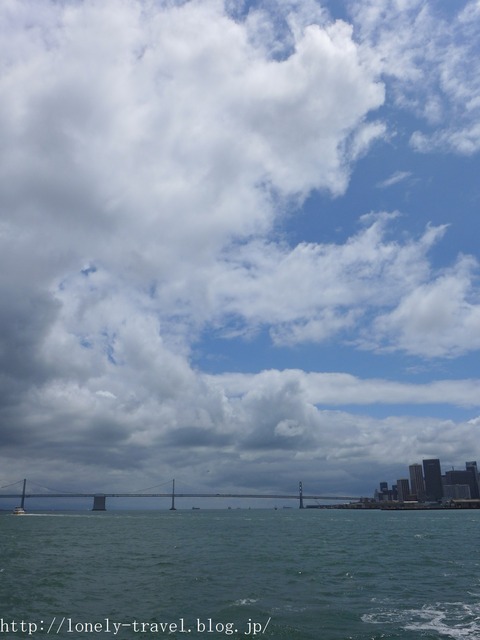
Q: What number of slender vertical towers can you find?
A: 3